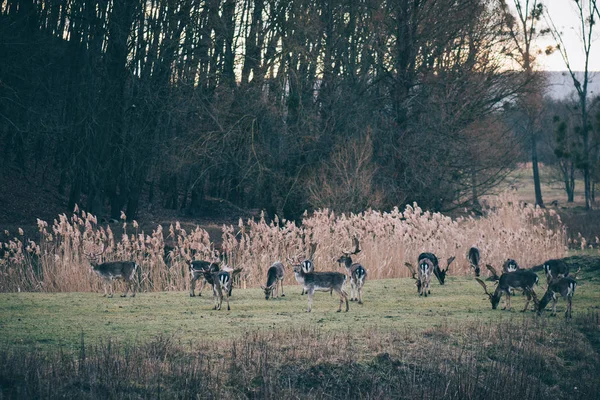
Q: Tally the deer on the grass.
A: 14